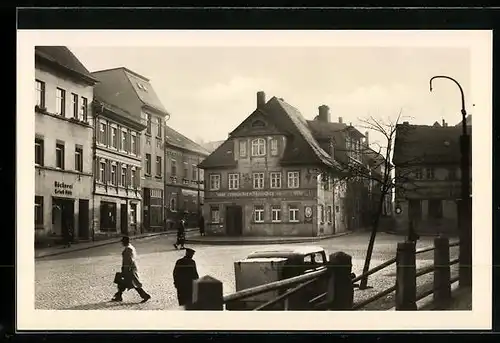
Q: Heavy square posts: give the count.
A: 4